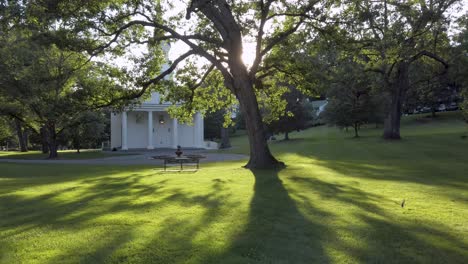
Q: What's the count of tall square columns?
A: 4